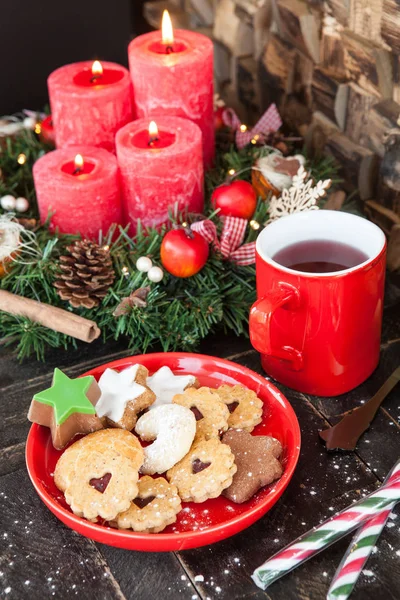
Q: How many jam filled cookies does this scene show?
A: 5